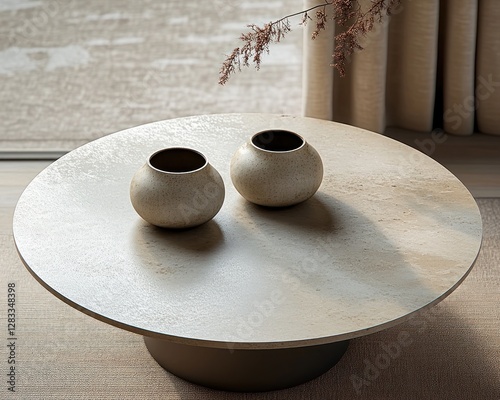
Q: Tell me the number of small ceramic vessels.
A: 2